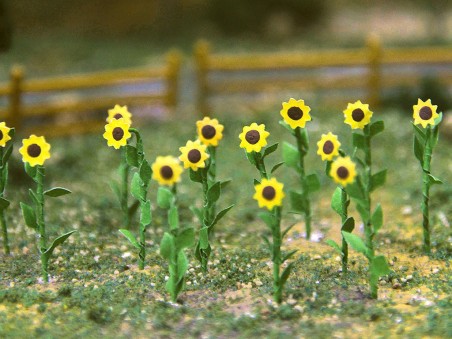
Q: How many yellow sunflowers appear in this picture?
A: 14